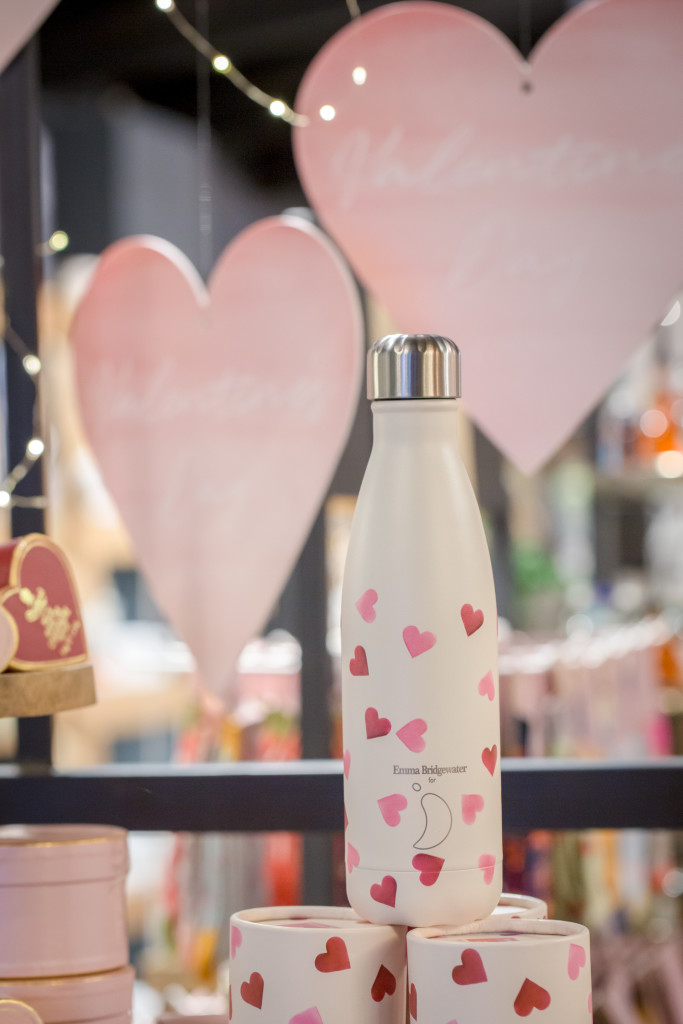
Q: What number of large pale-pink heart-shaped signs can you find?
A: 2